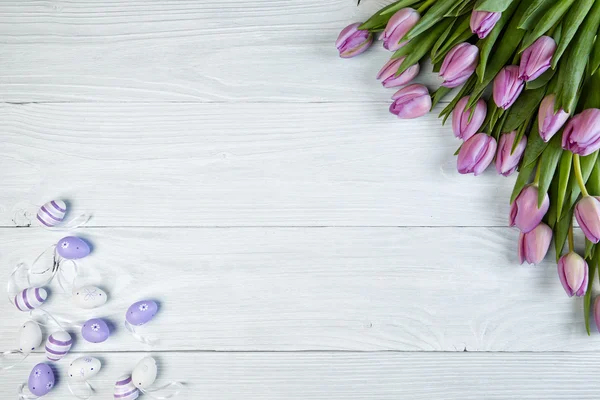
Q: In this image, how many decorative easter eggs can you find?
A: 12